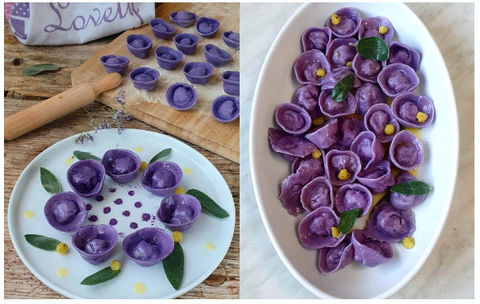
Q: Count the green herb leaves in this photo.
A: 12